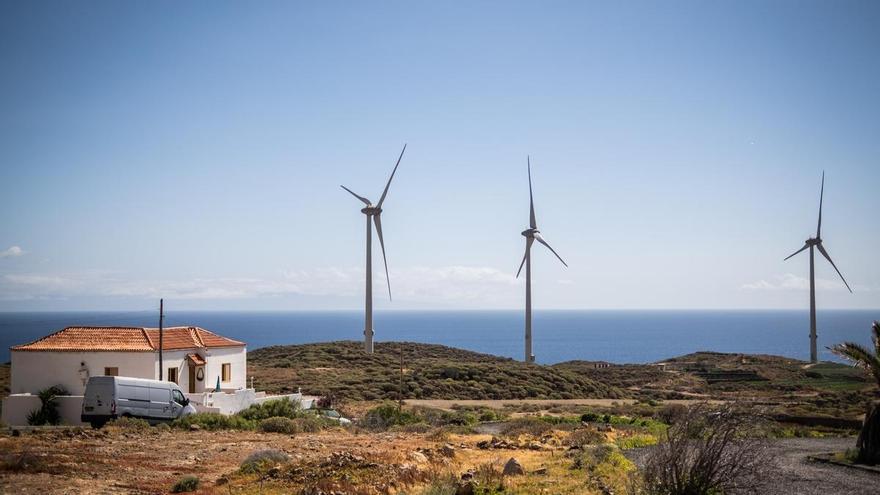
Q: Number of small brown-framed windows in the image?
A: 3